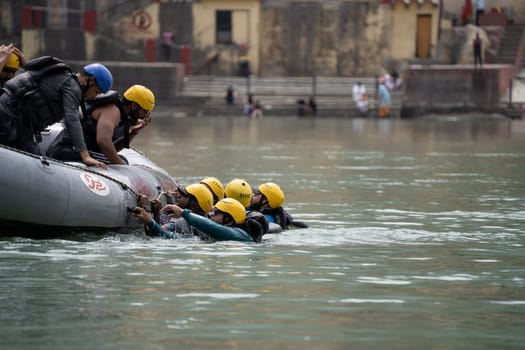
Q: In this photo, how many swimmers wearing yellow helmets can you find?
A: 5